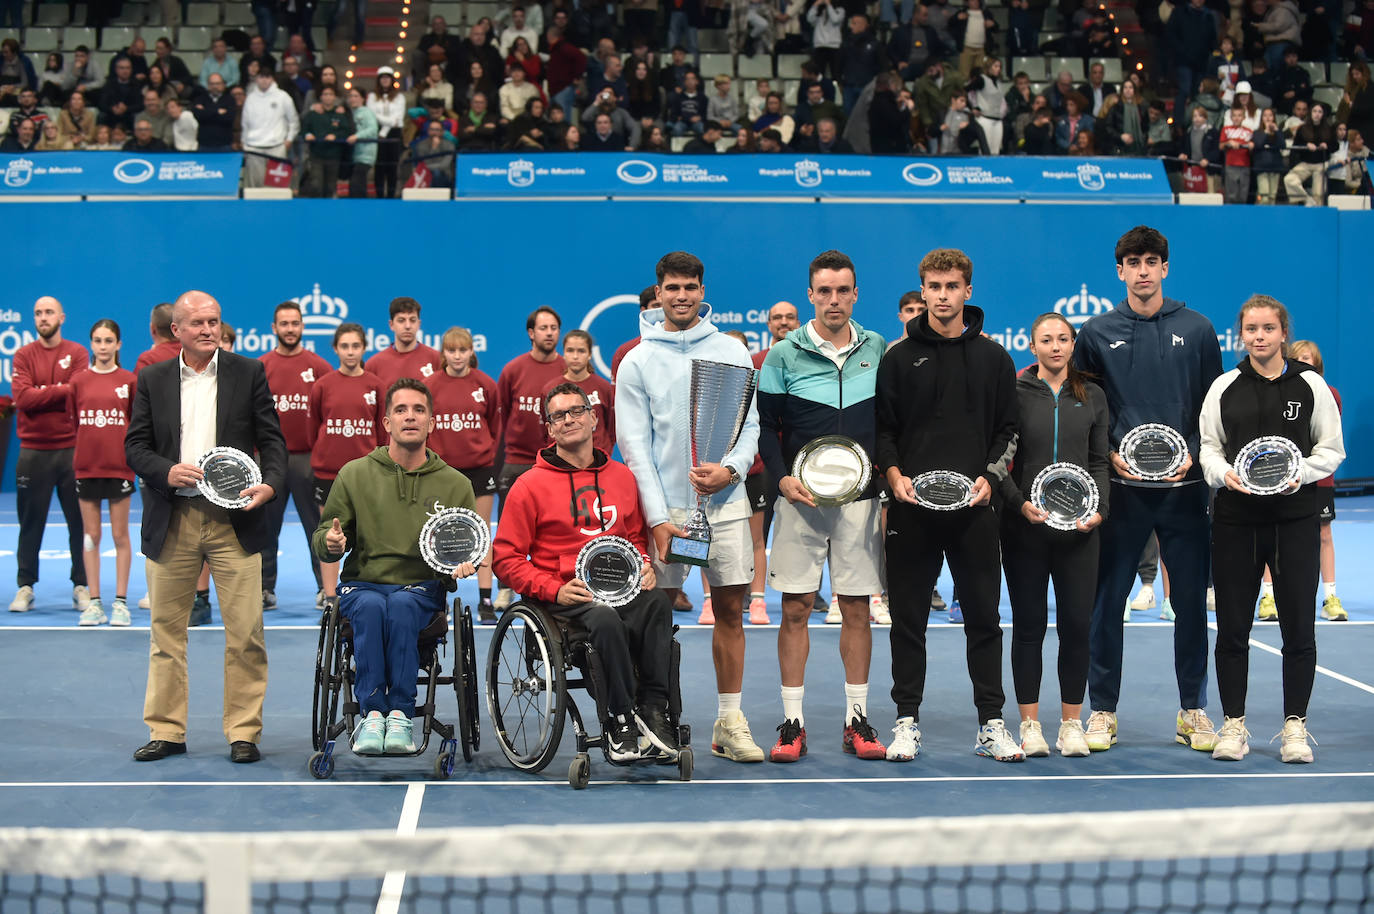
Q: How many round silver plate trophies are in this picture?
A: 8